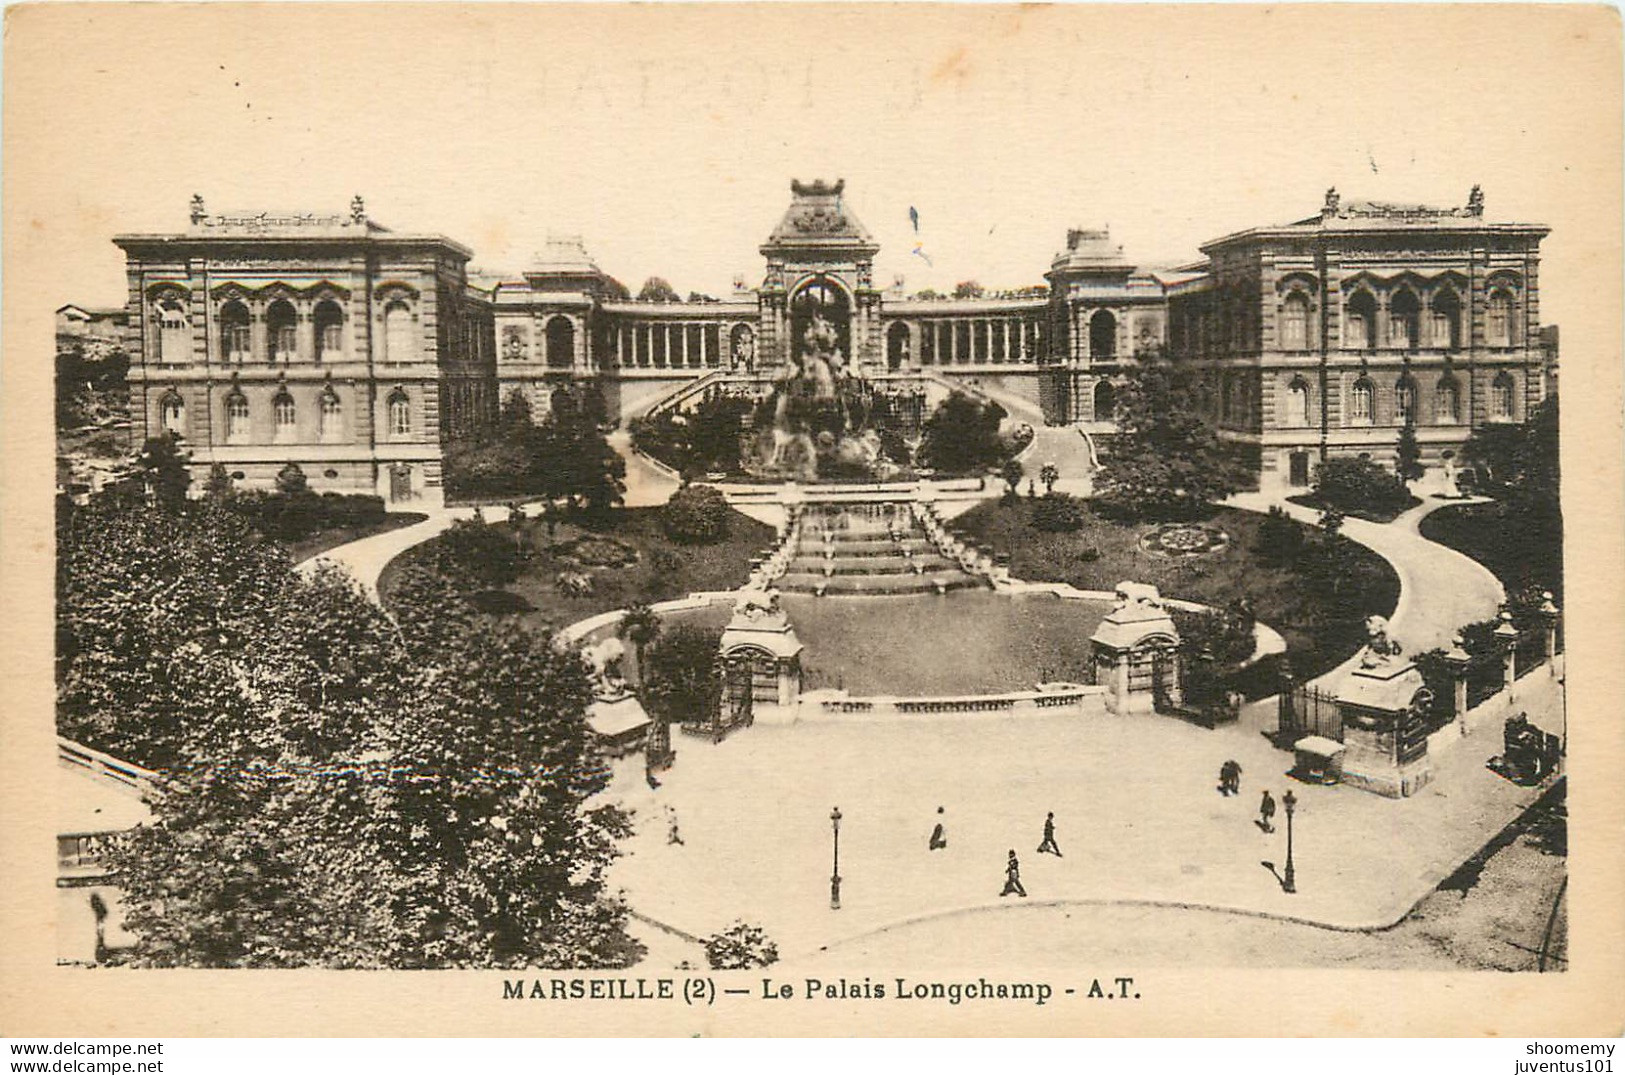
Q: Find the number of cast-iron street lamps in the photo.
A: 2